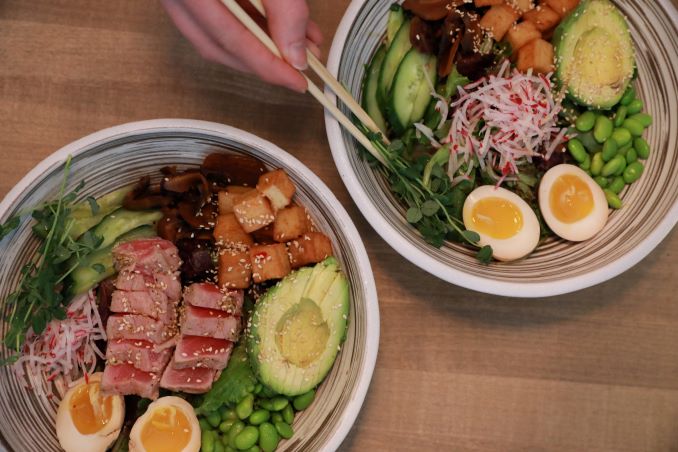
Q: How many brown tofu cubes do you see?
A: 15